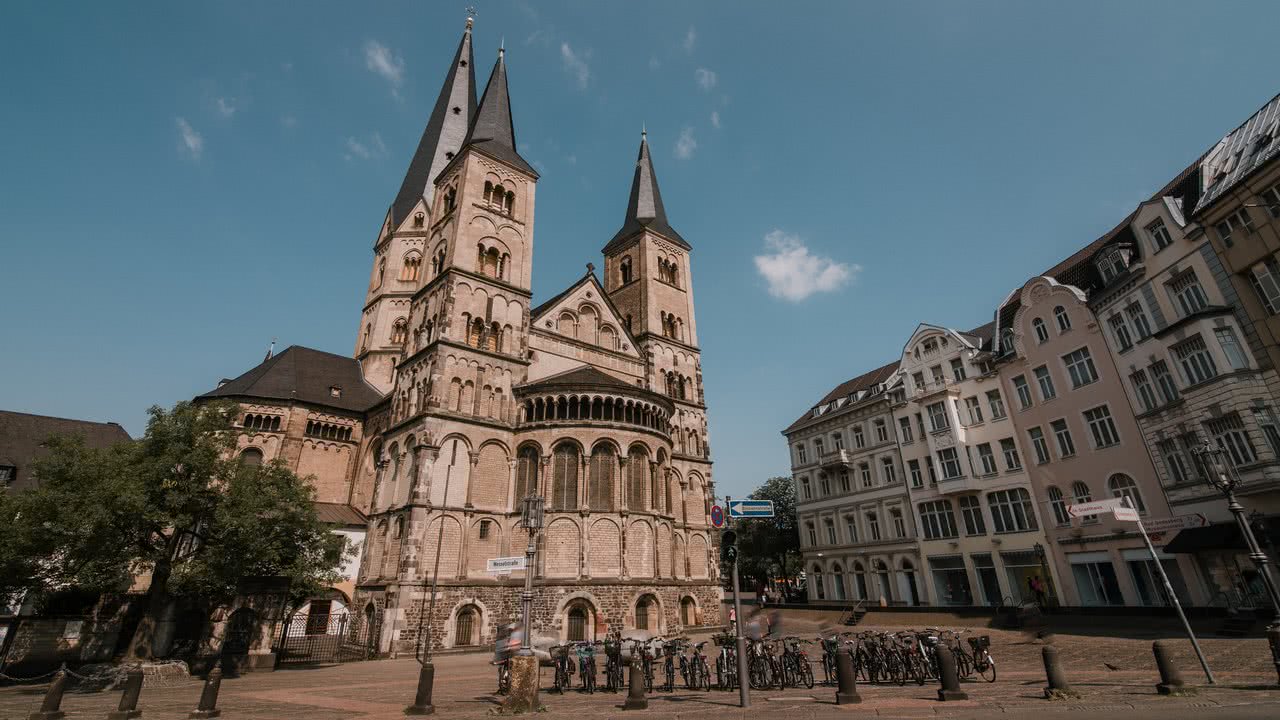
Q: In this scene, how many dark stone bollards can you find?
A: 9